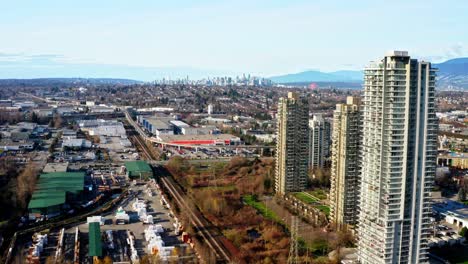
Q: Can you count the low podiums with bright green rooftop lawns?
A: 1